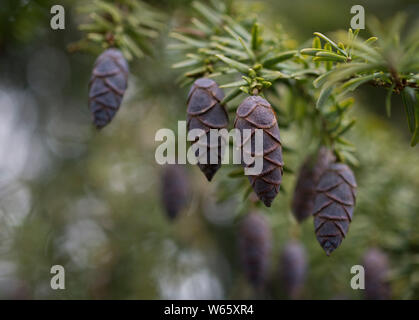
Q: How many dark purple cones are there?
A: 9